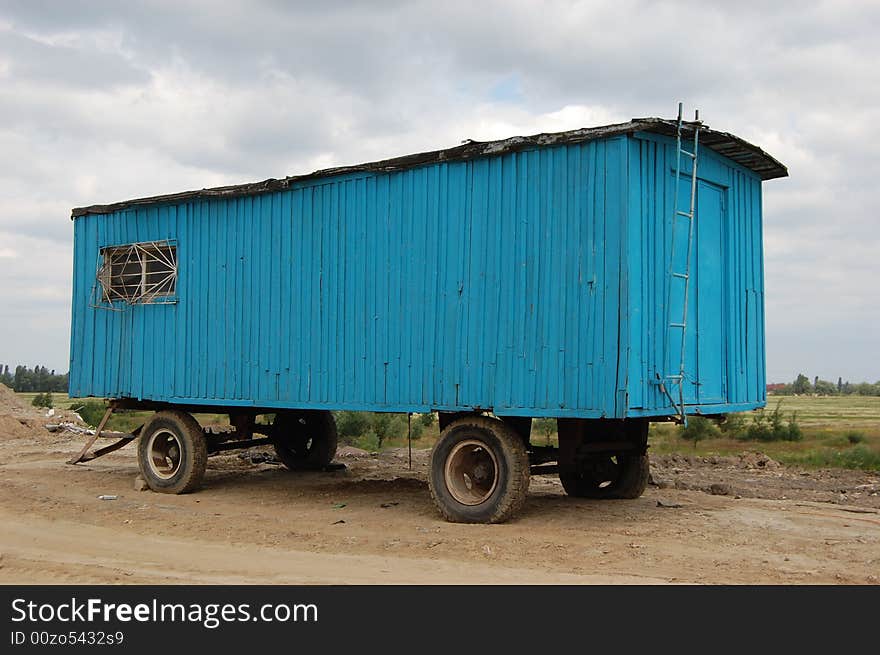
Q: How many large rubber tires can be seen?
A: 4